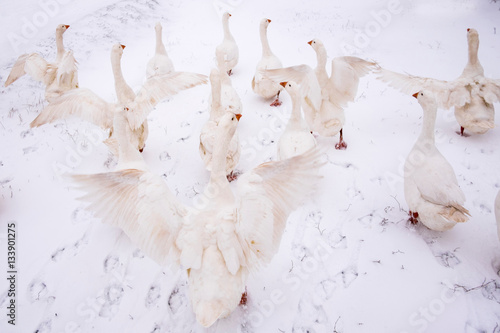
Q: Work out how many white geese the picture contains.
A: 13